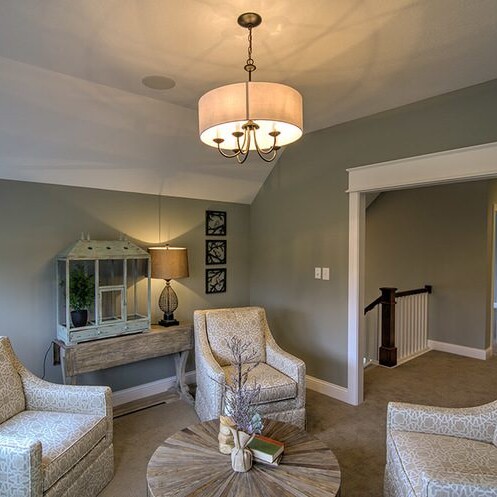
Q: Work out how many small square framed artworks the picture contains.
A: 3